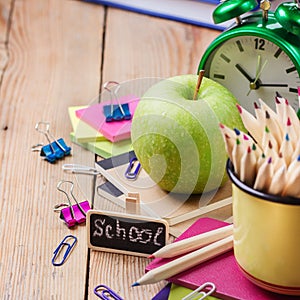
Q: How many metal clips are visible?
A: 8